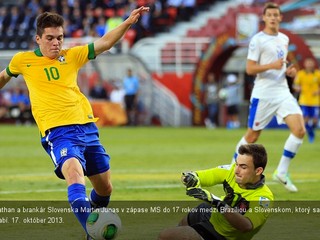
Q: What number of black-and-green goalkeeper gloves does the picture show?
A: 2